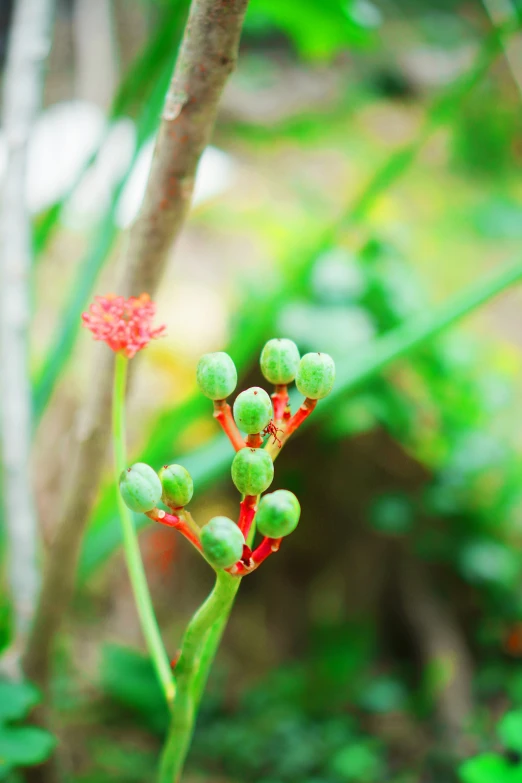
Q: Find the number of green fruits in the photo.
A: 9